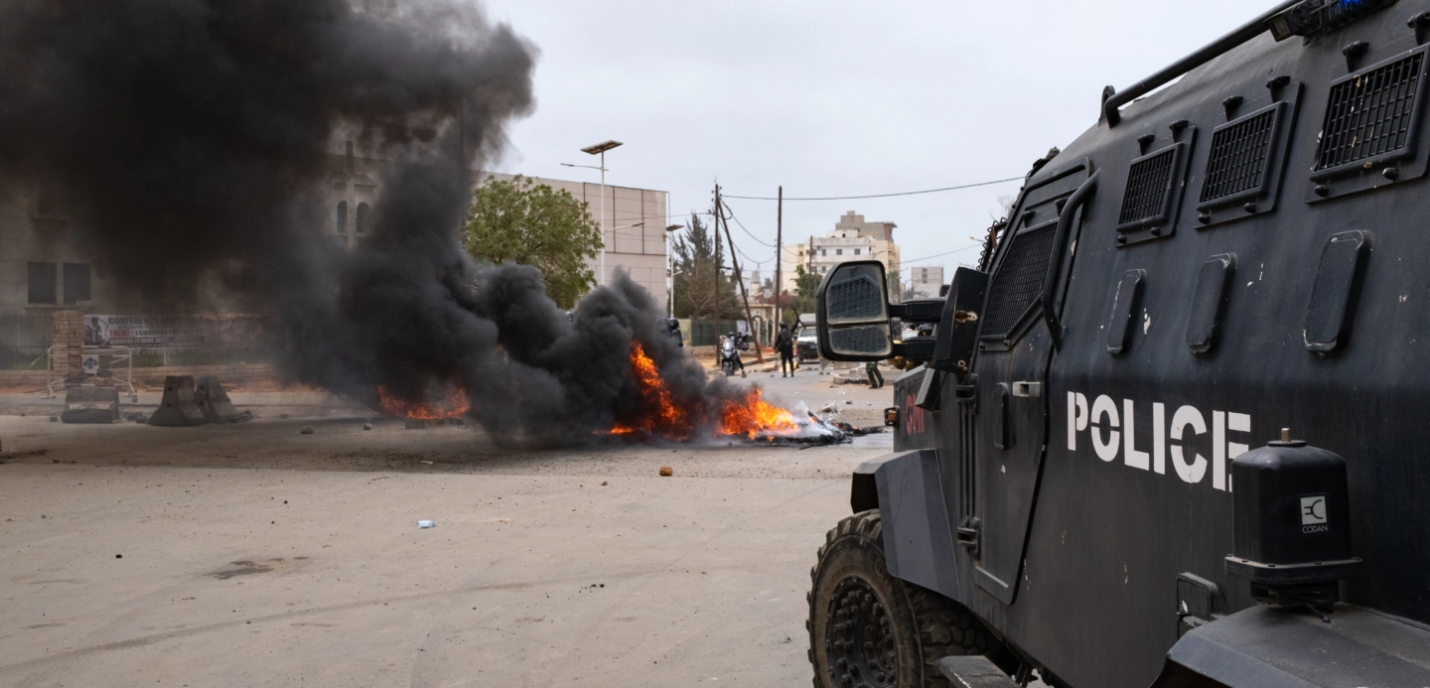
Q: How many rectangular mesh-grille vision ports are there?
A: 3